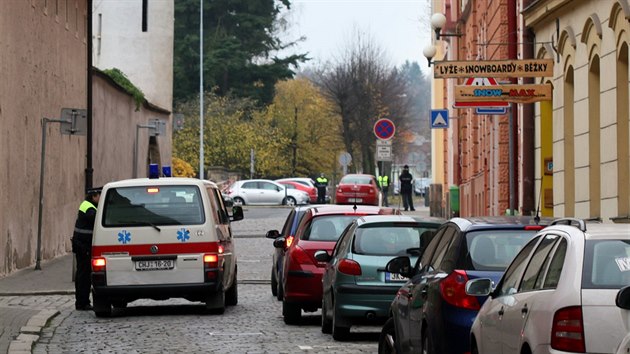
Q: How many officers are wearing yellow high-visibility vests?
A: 3